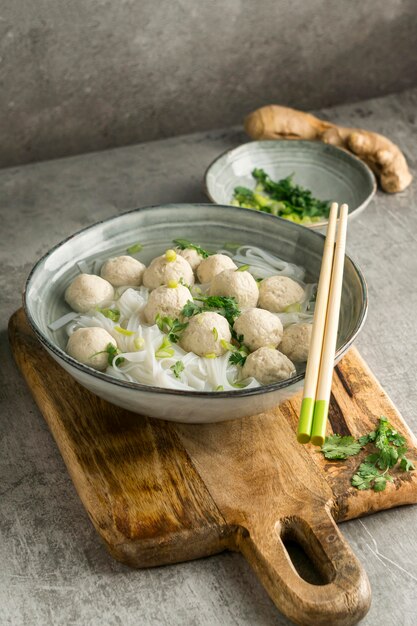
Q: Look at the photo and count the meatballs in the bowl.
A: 13